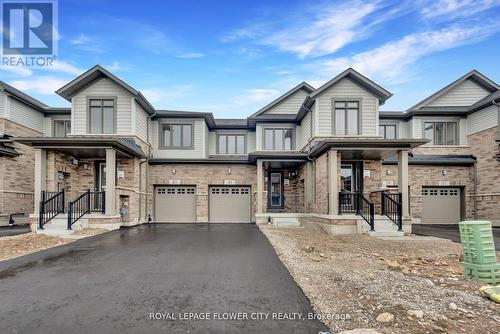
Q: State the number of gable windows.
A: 2